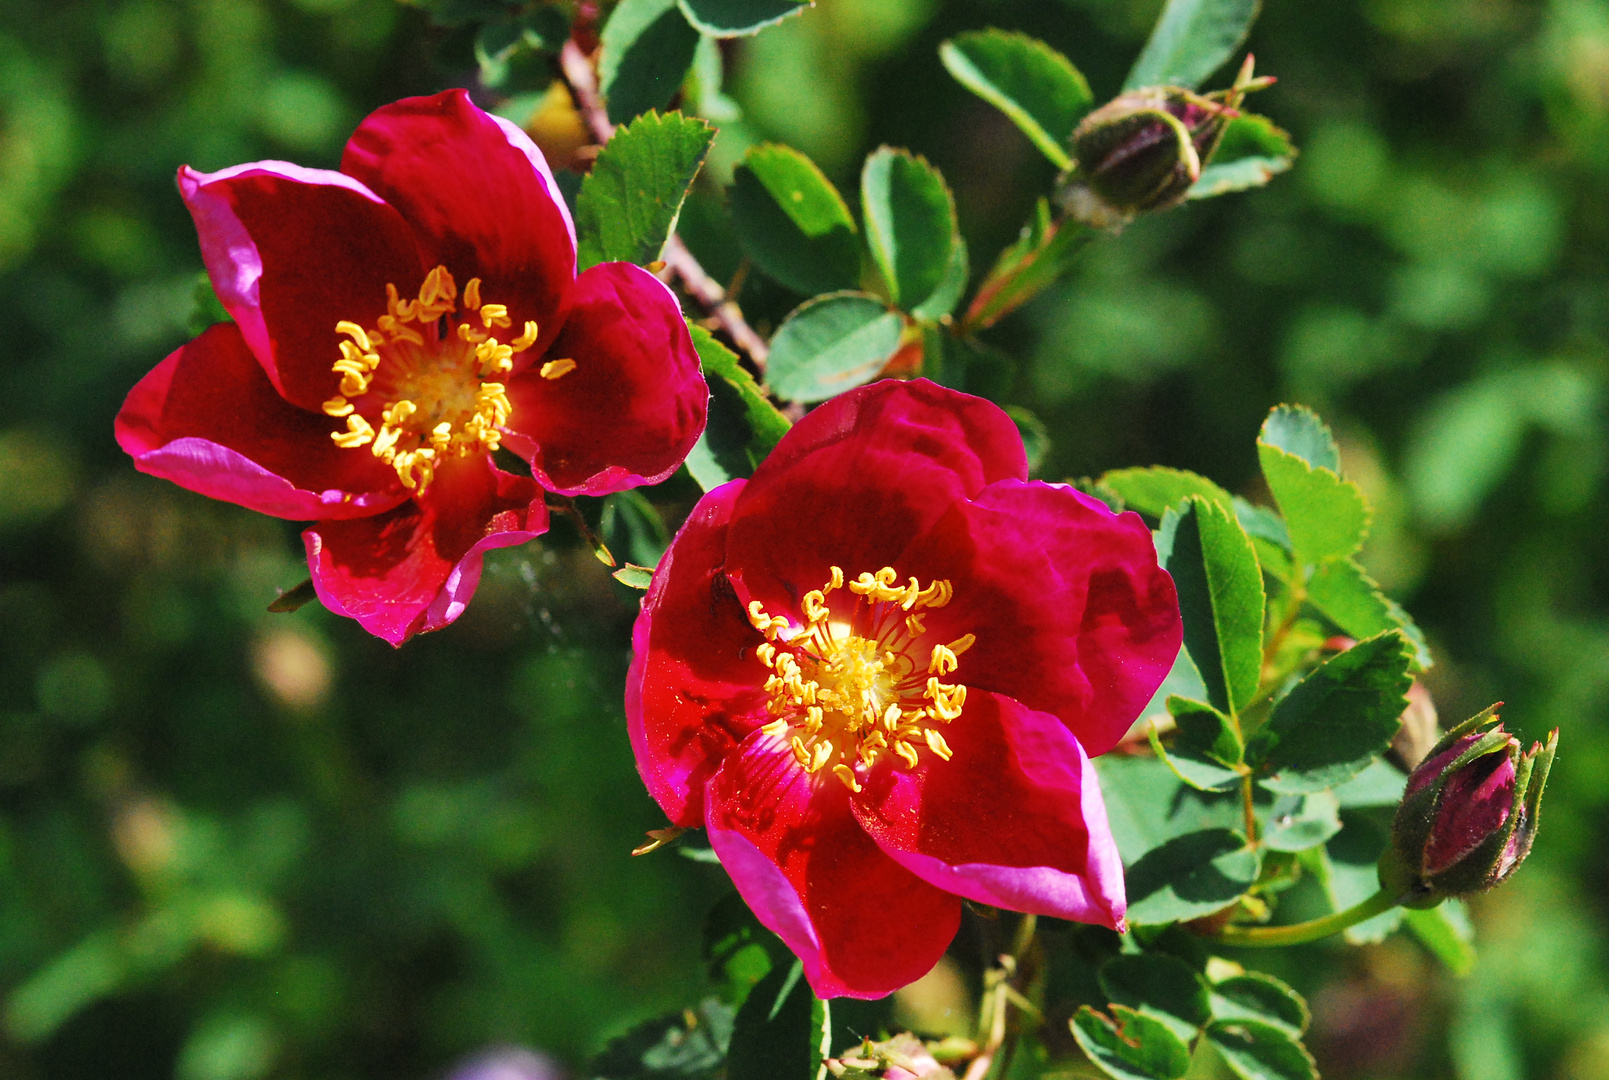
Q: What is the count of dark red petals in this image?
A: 10